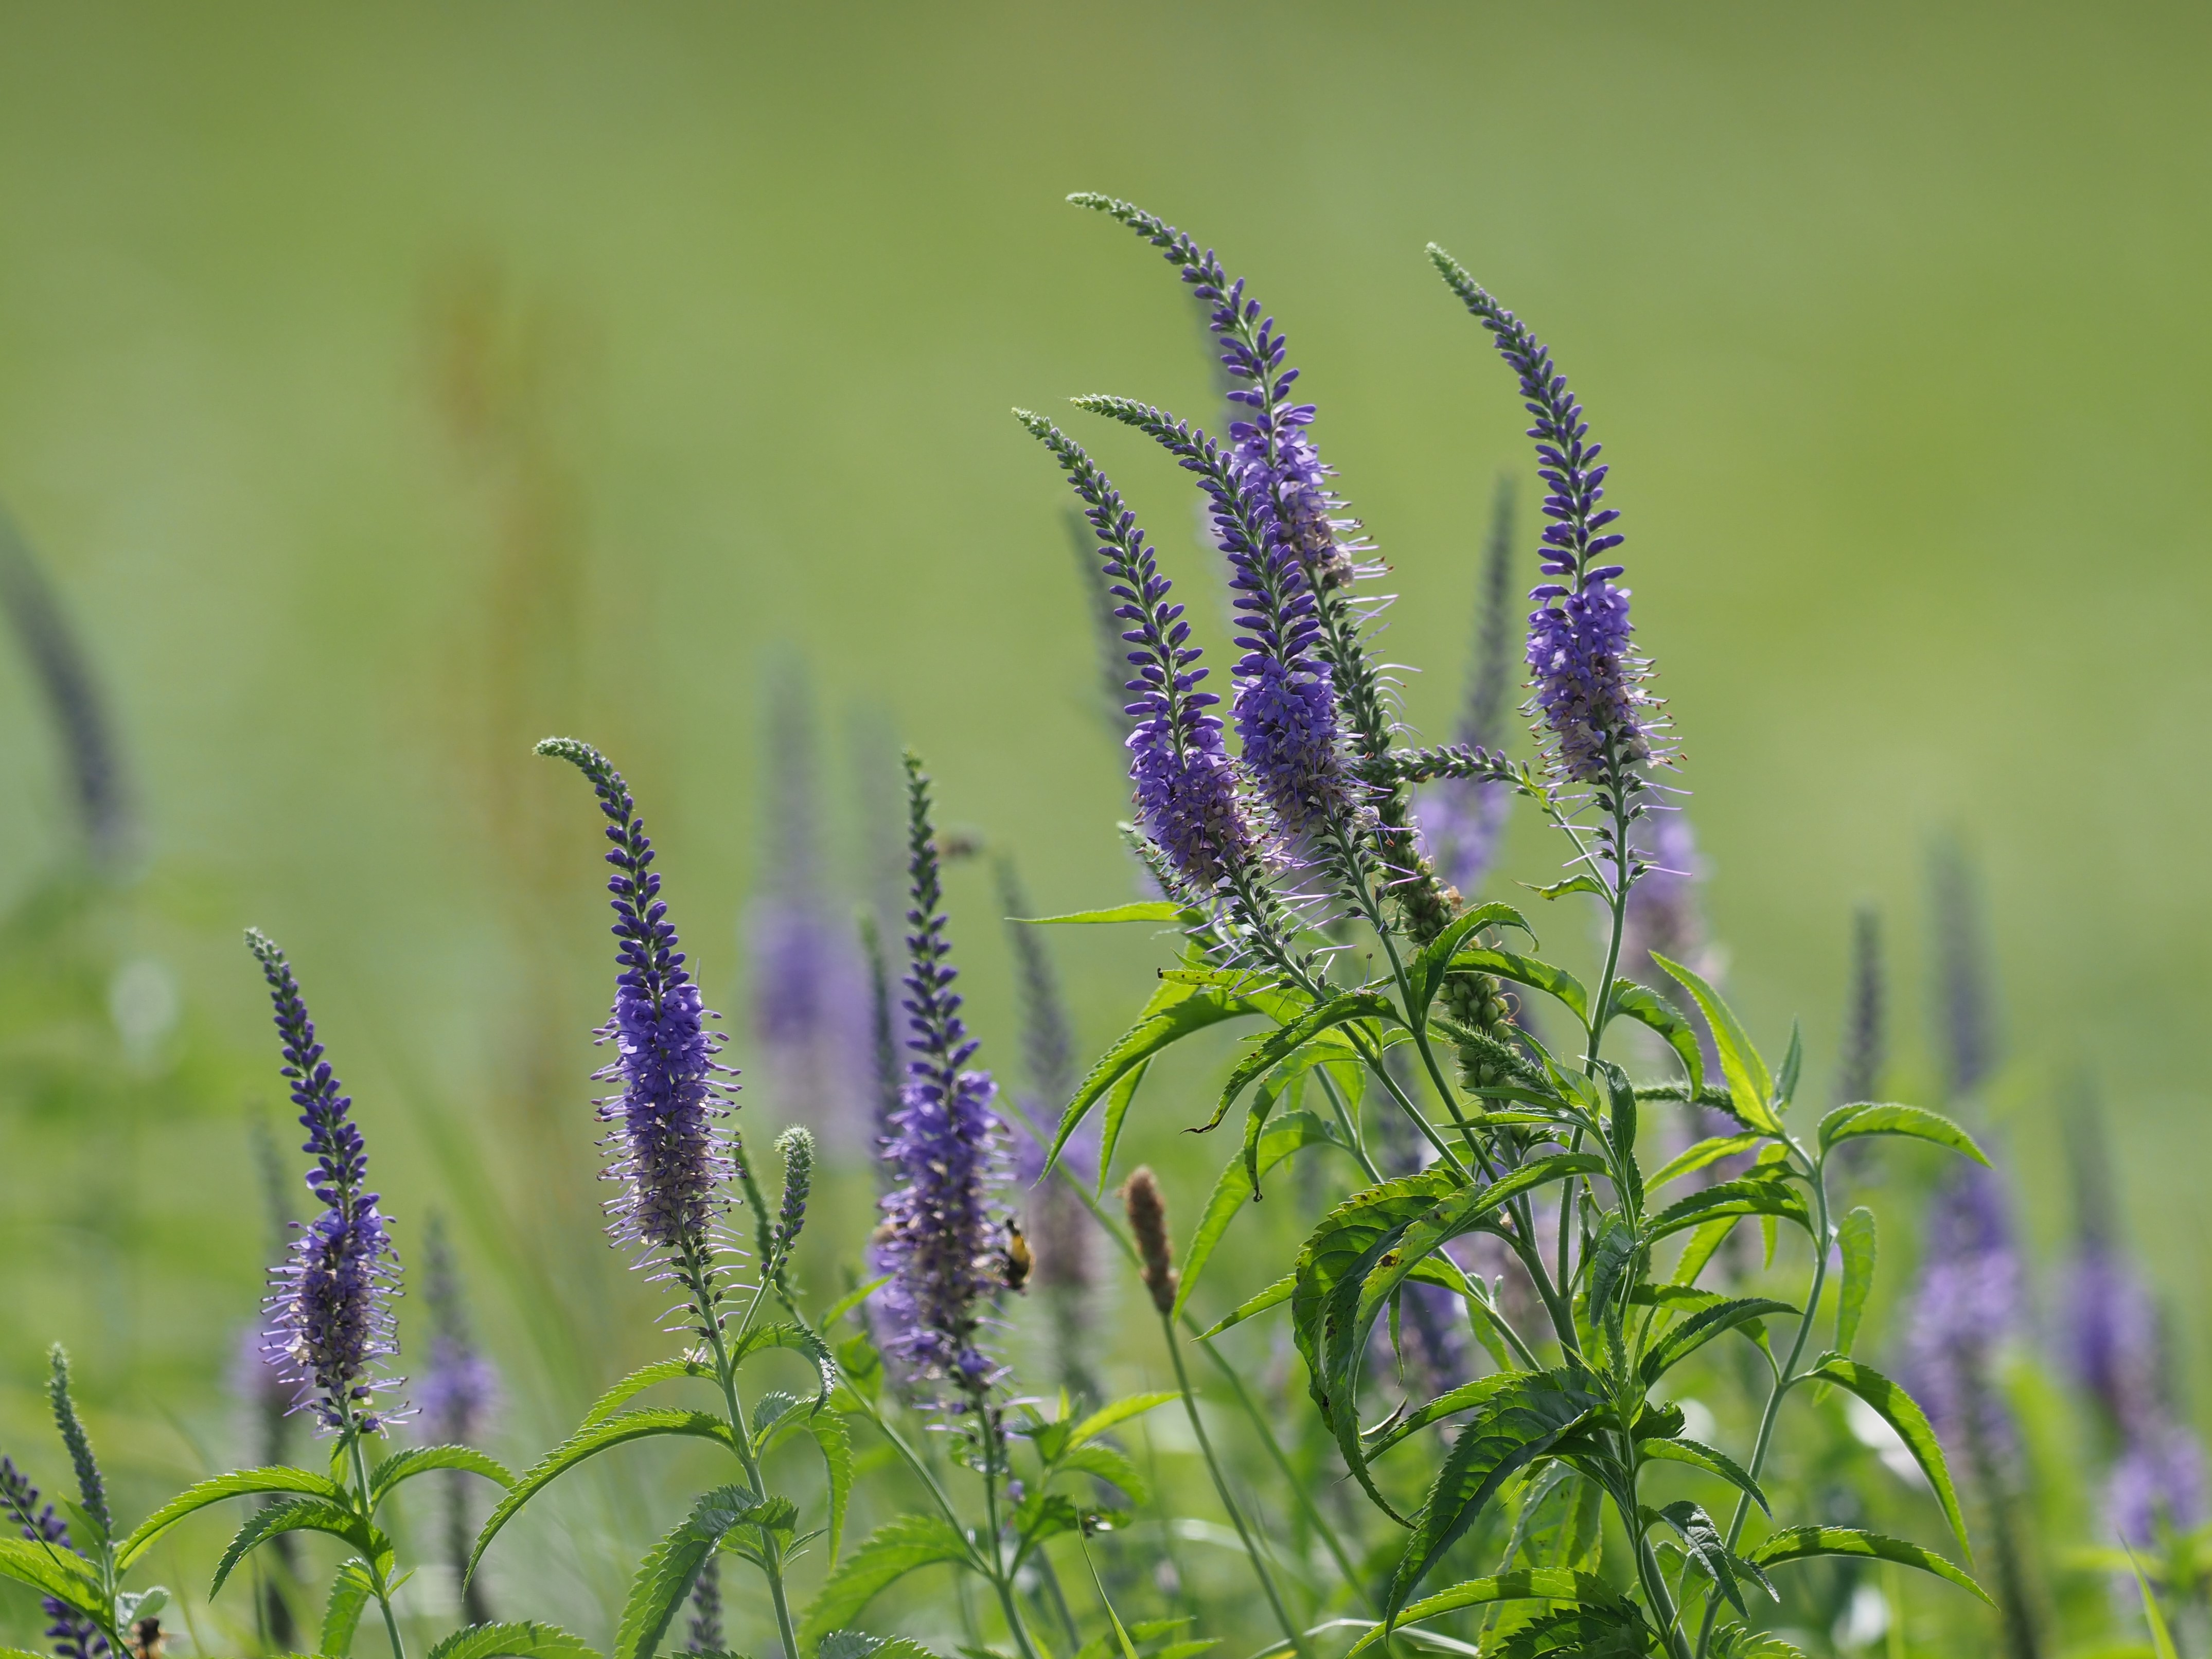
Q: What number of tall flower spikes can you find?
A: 7